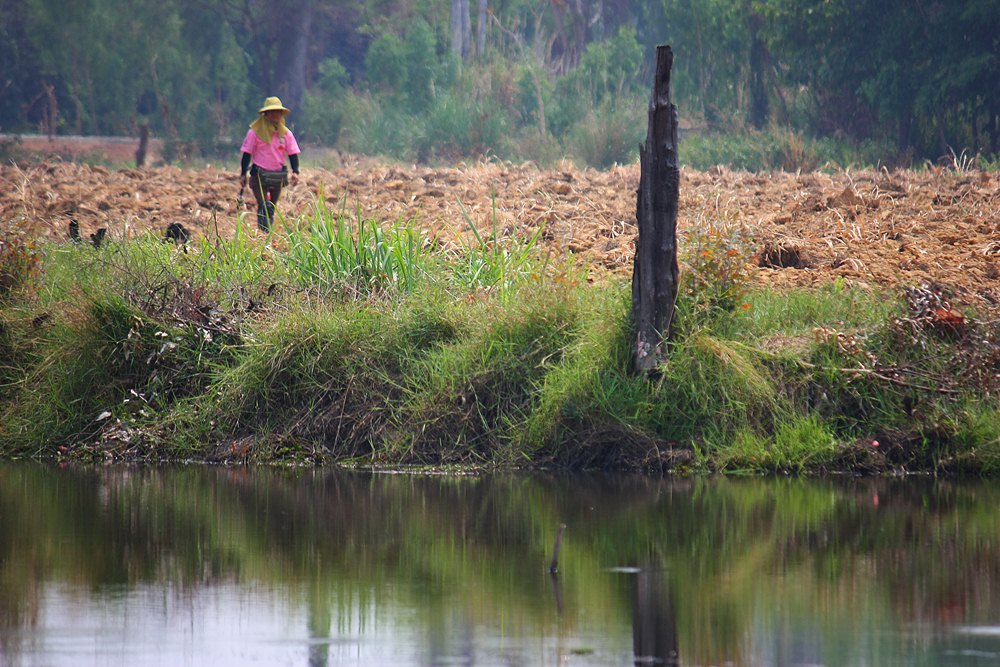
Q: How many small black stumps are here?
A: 3